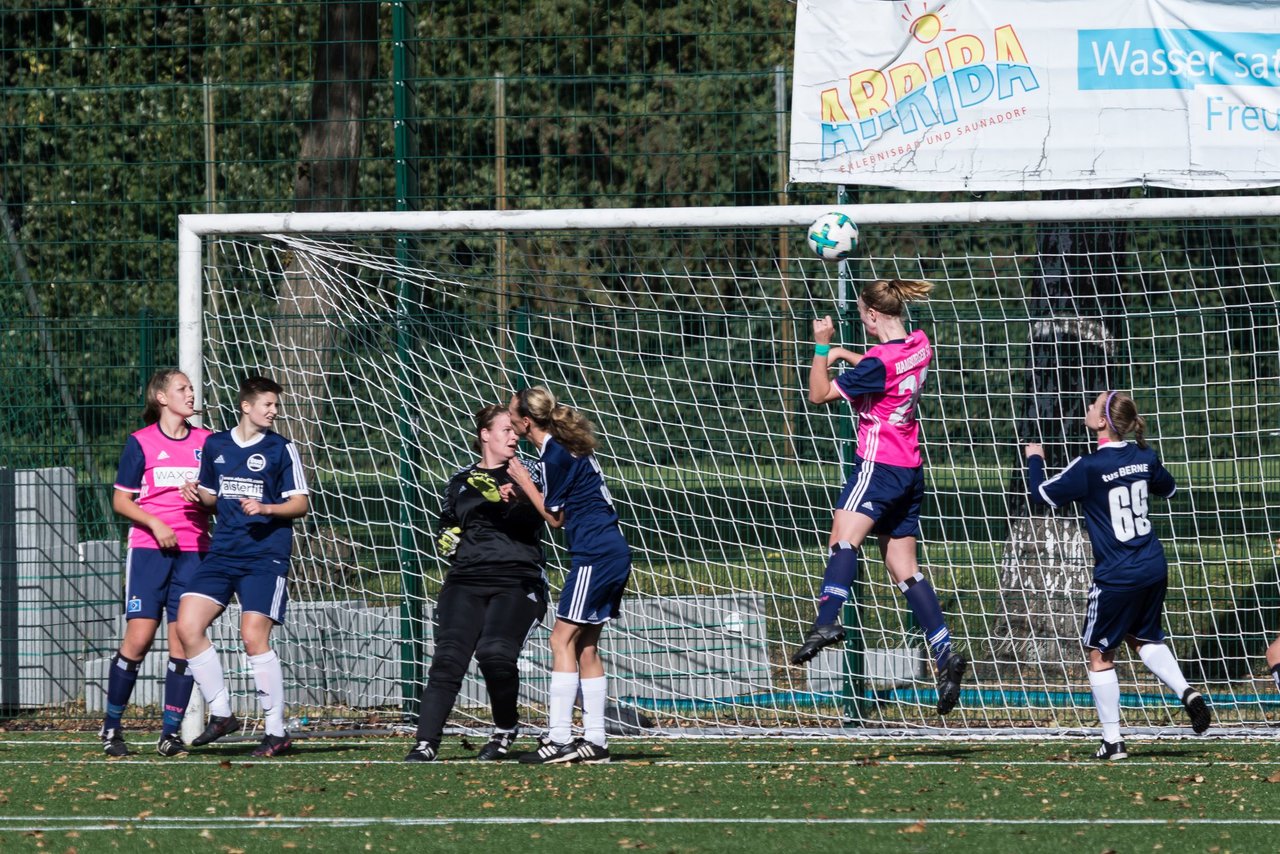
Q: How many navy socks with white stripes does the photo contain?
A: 2